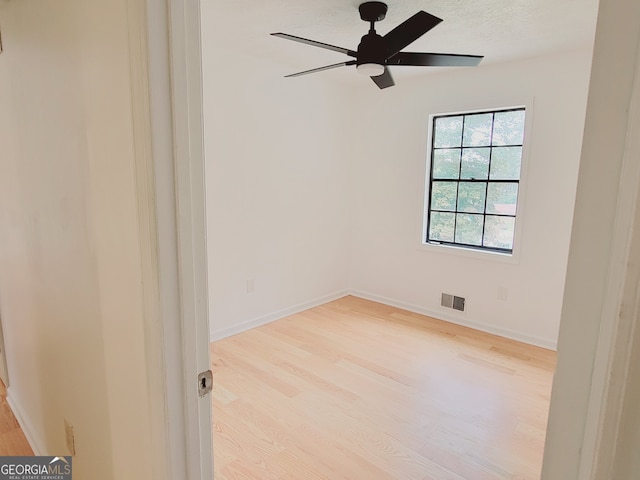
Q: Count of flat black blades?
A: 5